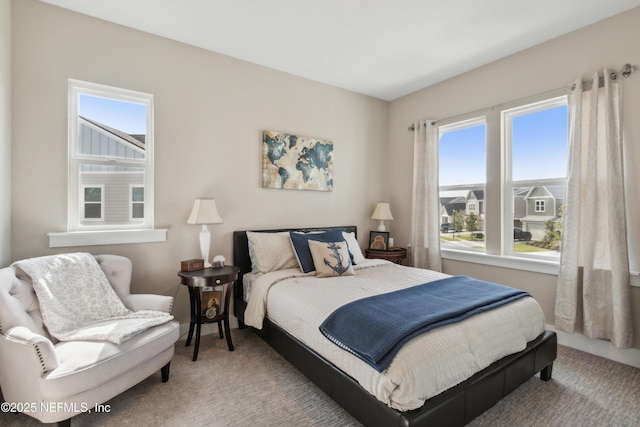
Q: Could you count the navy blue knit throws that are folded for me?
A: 1